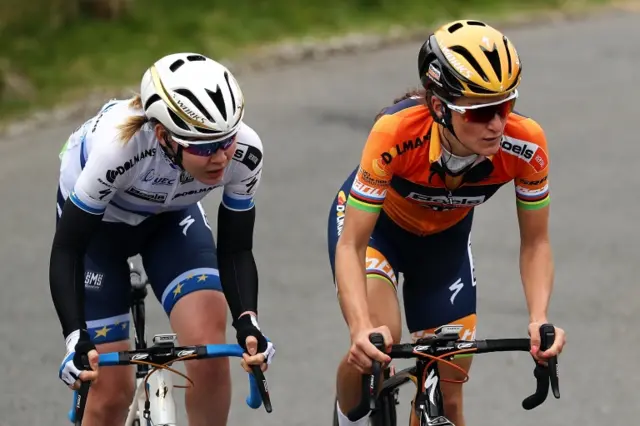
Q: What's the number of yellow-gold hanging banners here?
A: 0